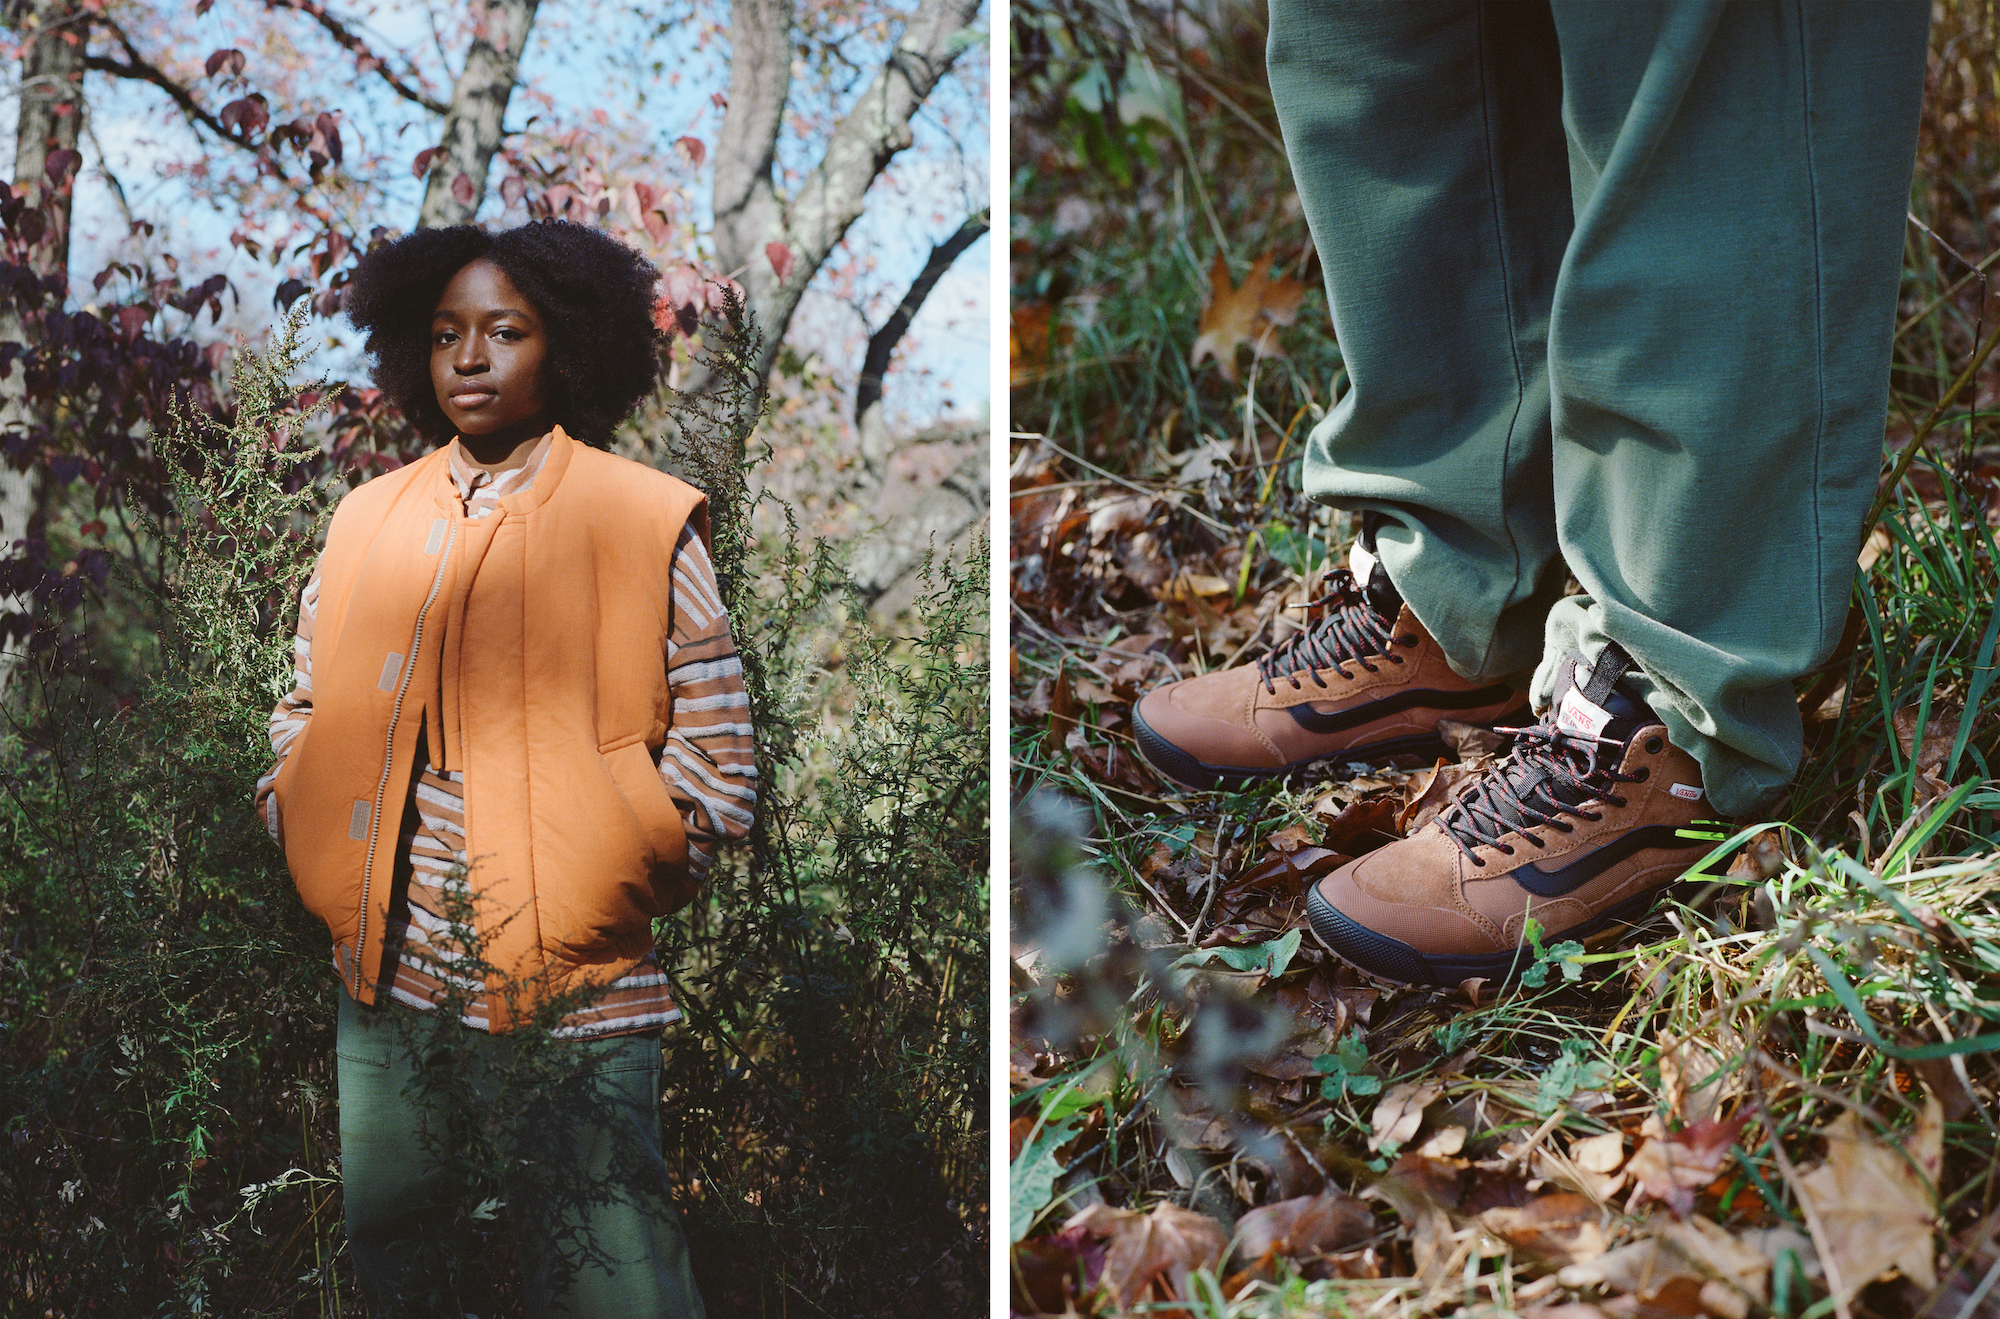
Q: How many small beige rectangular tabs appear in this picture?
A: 4